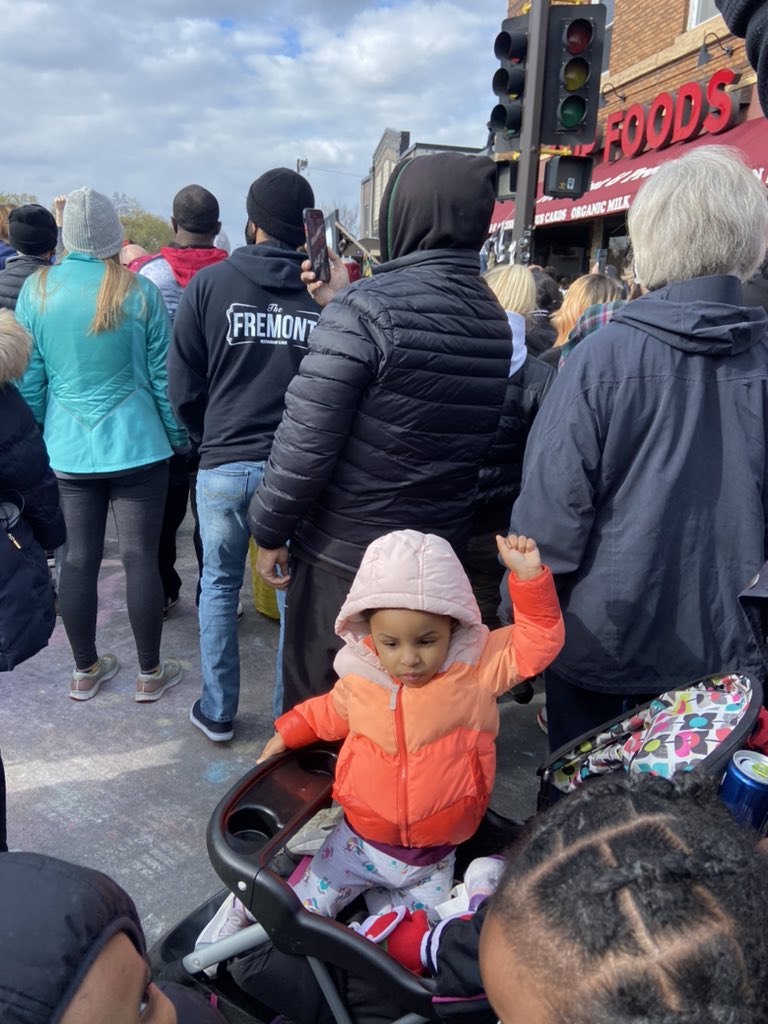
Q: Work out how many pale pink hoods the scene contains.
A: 1